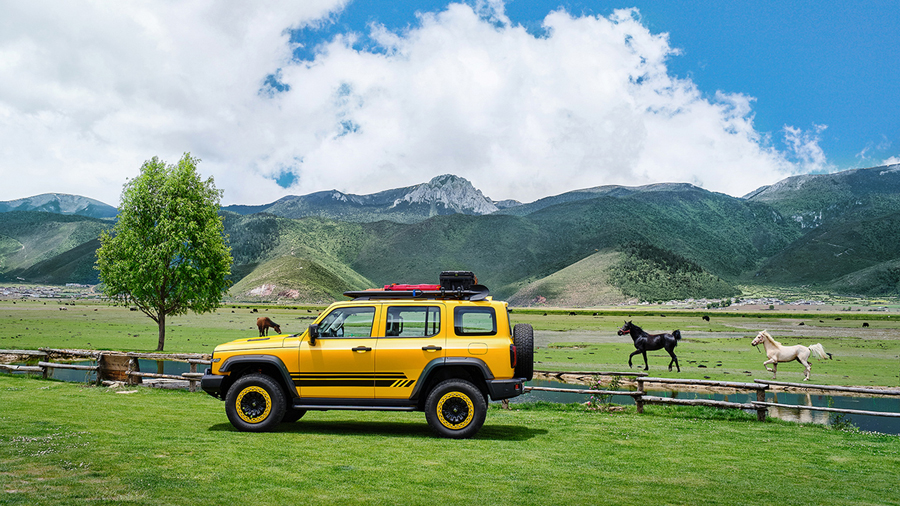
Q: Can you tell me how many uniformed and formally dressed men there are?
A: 0